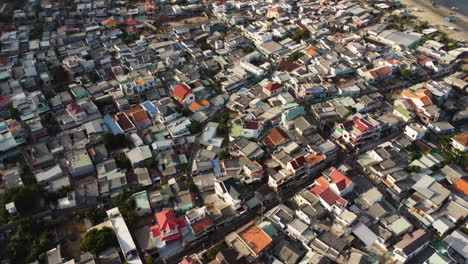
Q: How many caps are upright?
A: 0